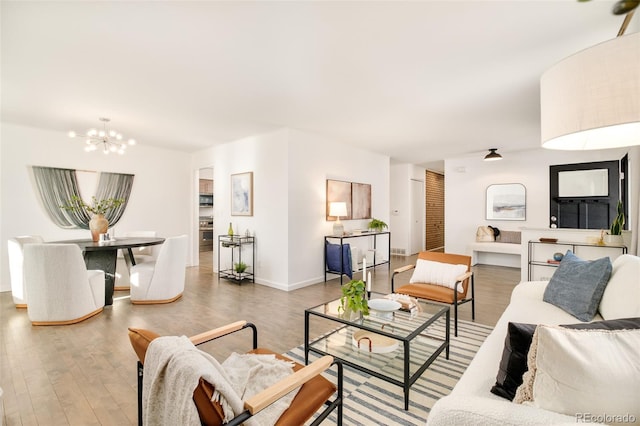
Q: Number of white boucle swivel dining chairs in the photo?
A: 4